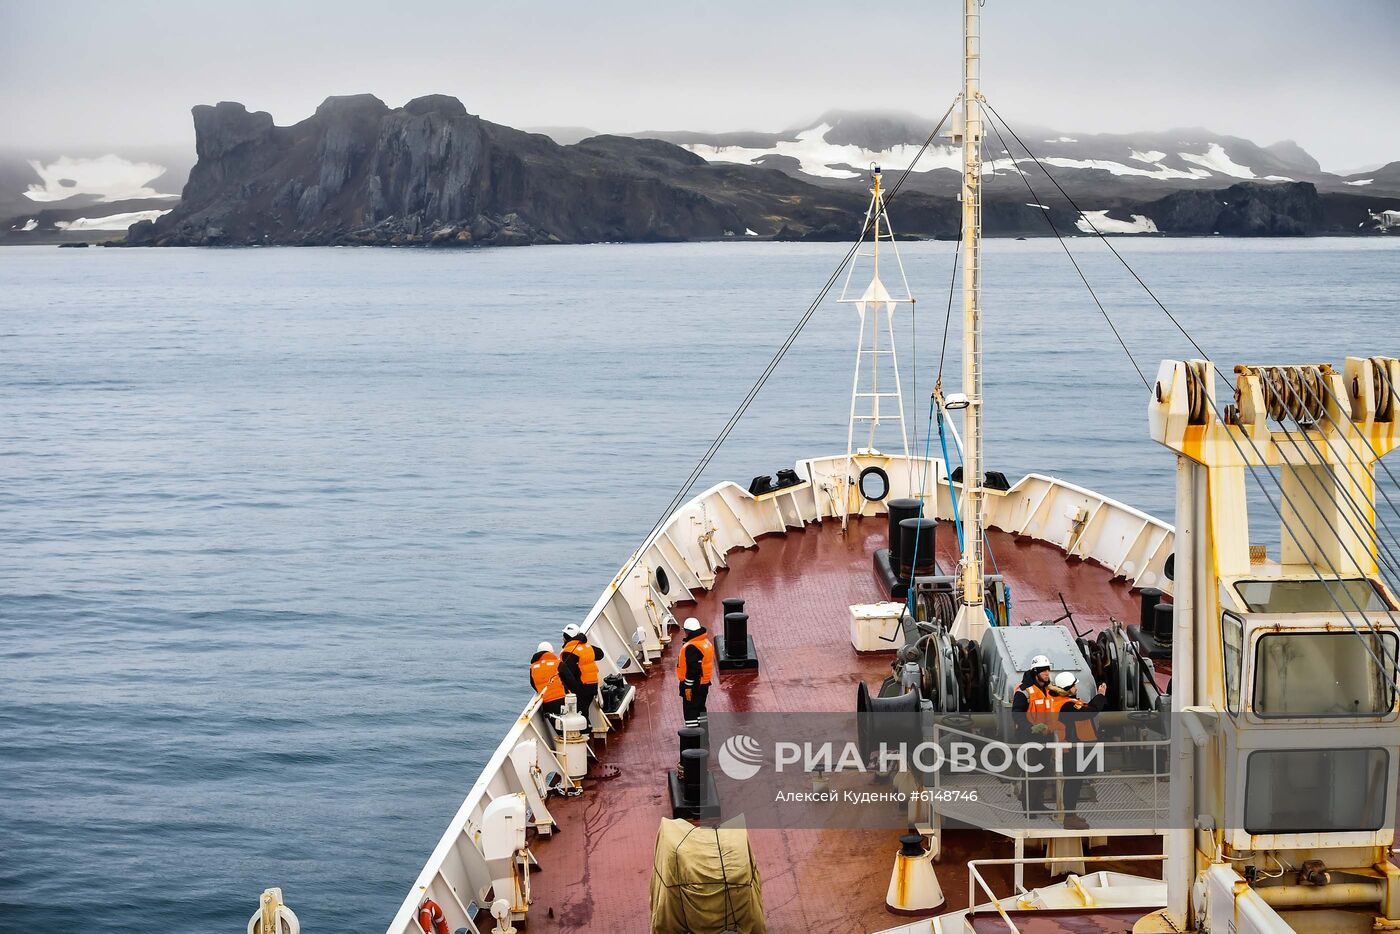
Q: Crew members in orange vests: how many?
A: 5